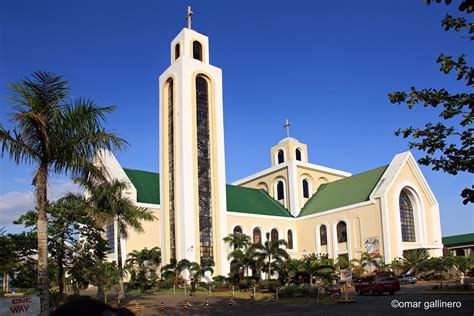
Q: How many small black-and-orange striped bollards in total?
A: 7